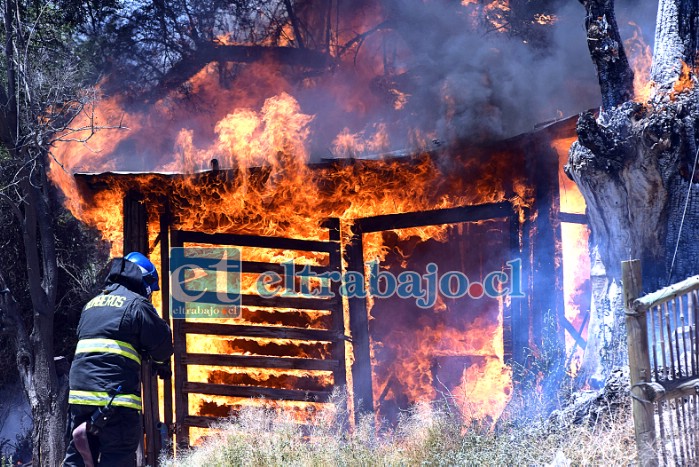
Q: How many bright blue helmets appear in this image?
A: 1